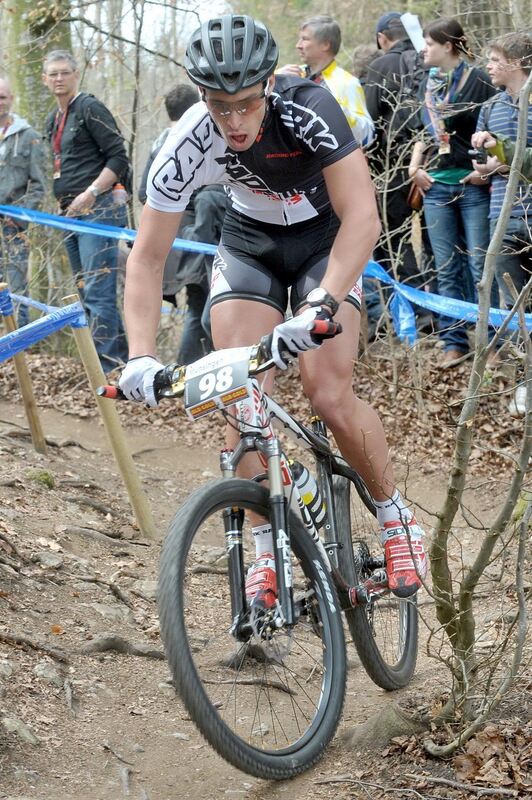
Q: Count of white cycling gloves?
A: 2